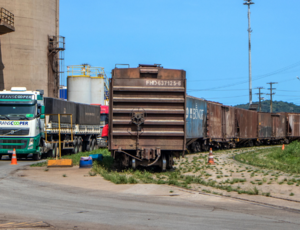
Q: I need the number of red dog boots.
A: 0